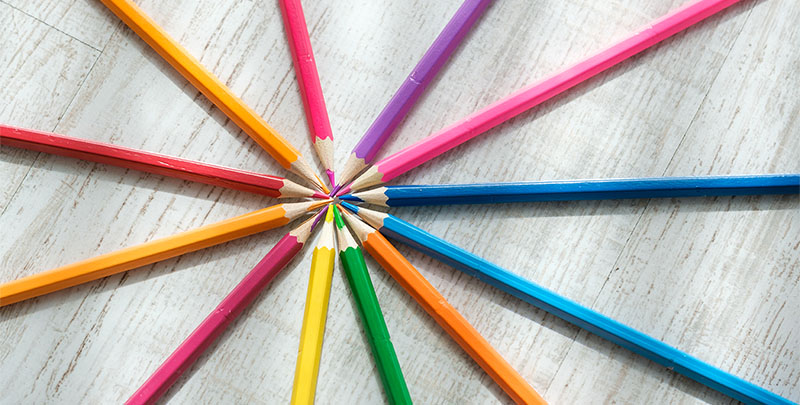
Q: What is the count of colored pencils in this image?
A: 12